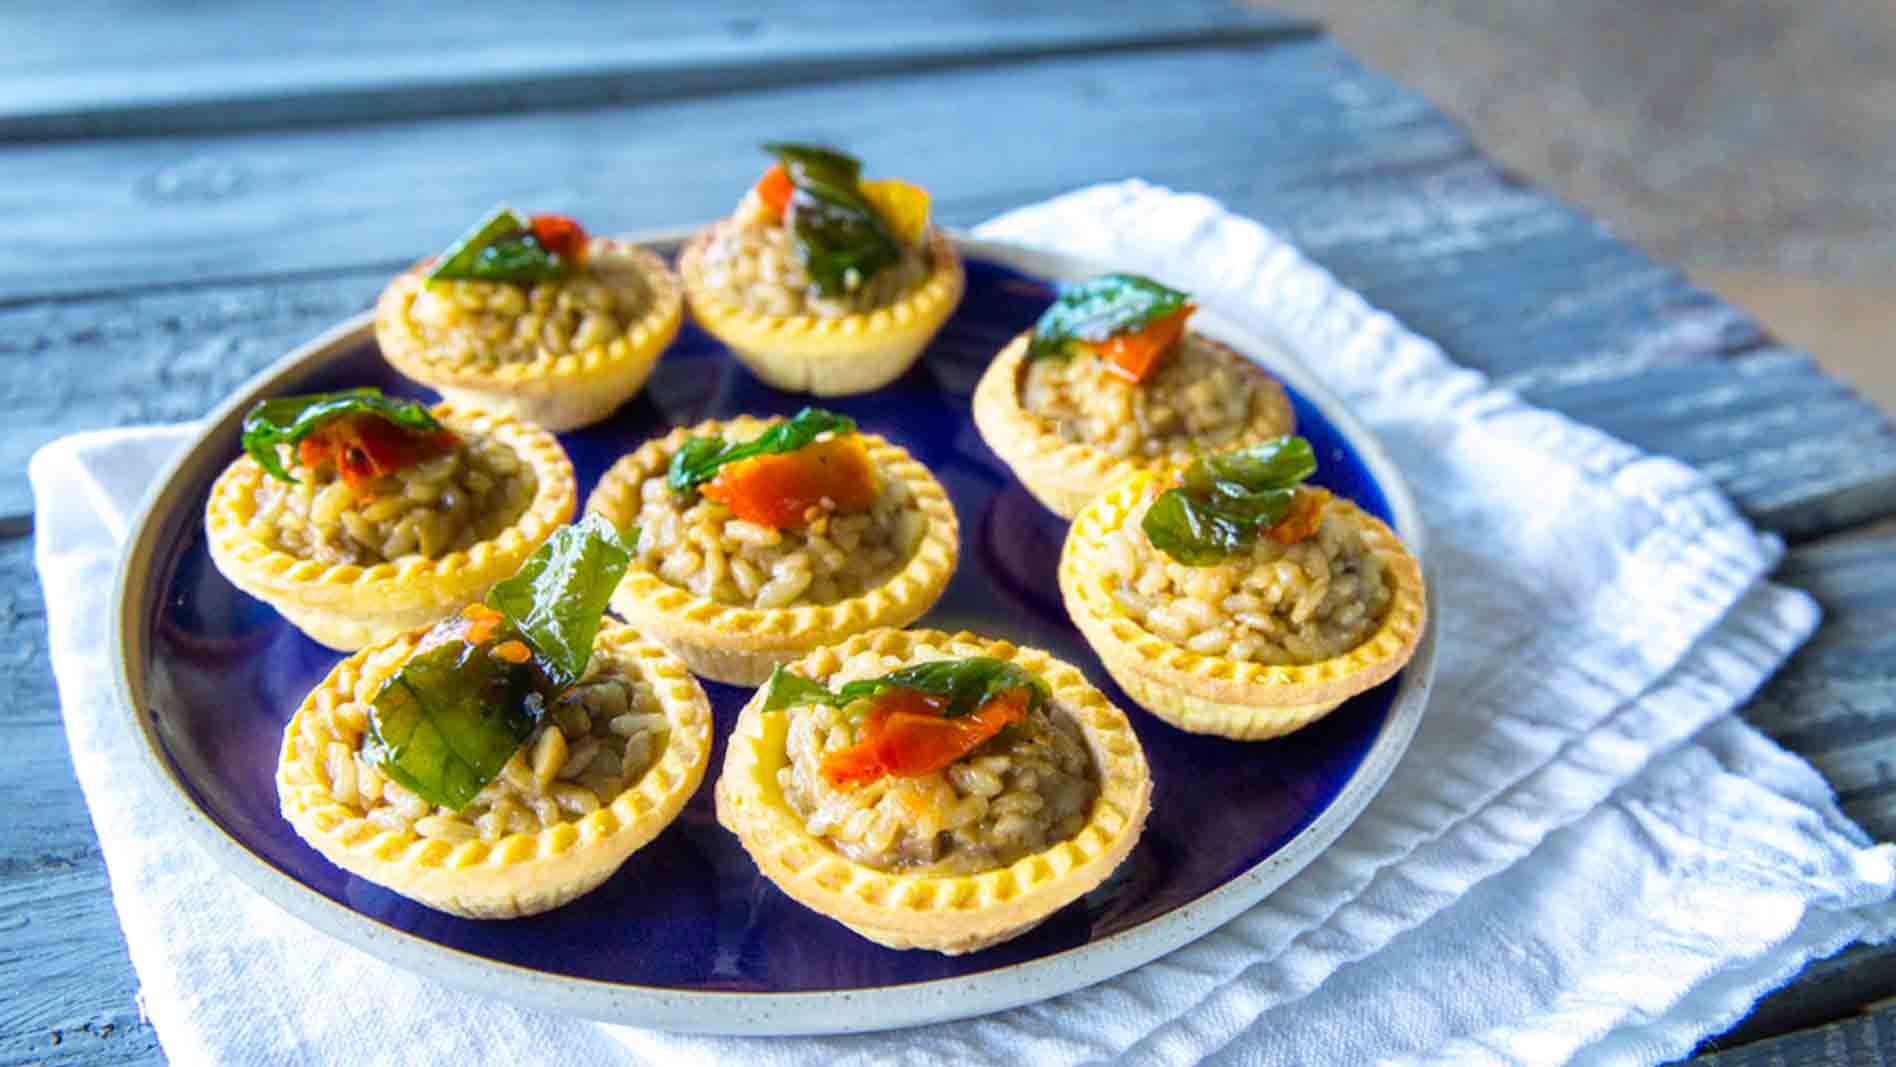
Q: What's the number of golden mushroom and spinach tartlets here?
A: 8